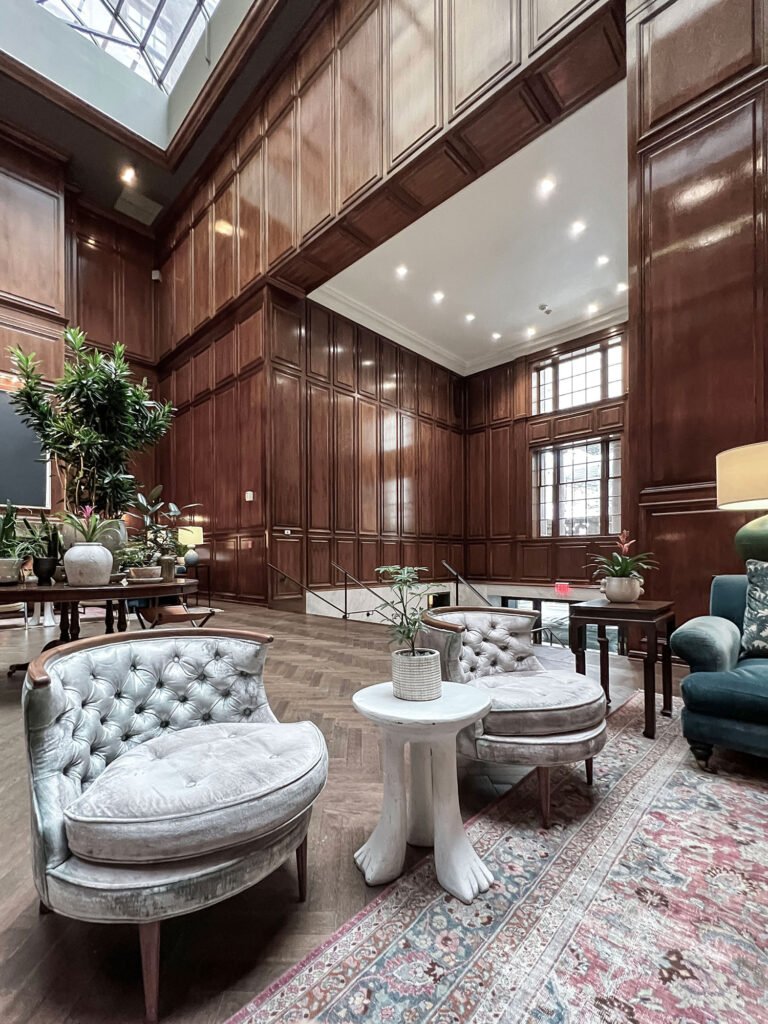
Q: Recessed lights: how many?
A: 11